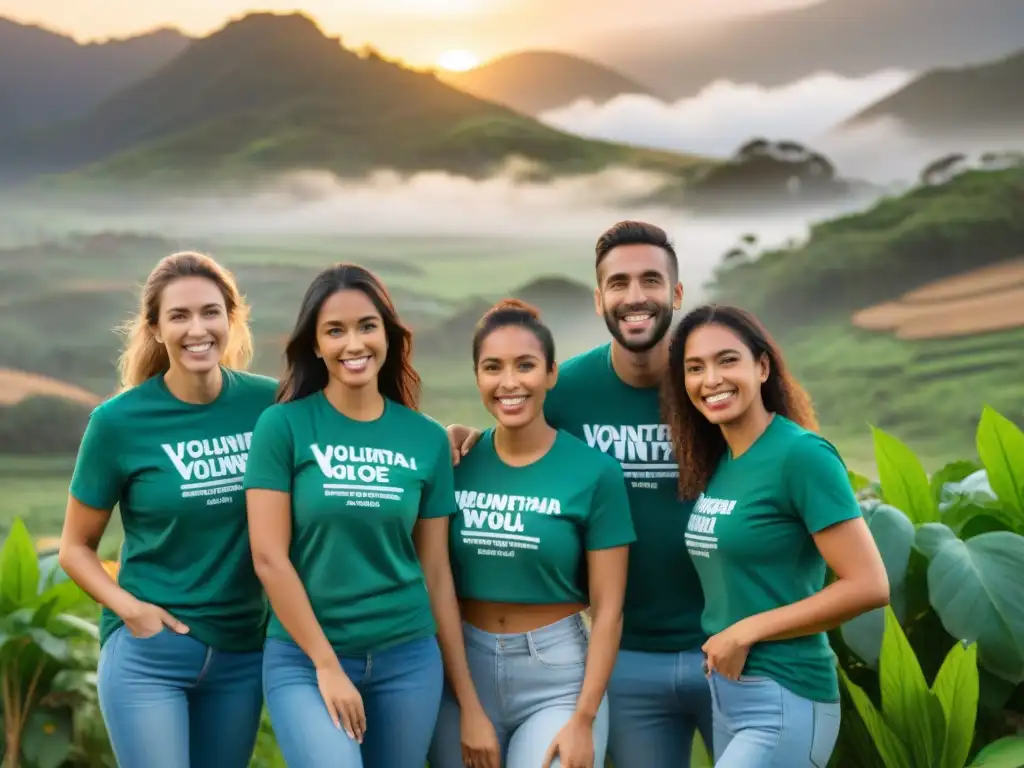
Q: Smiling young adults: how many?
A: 5